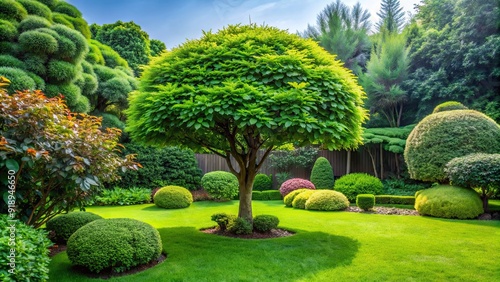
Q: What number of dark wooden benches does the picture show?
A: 0